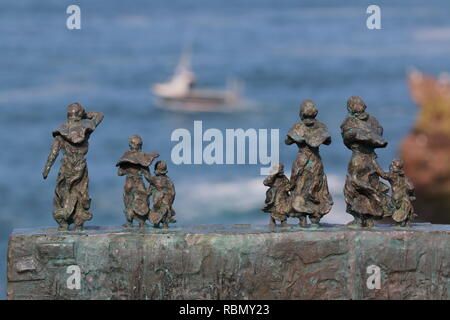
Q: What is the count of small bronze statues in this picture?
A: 7